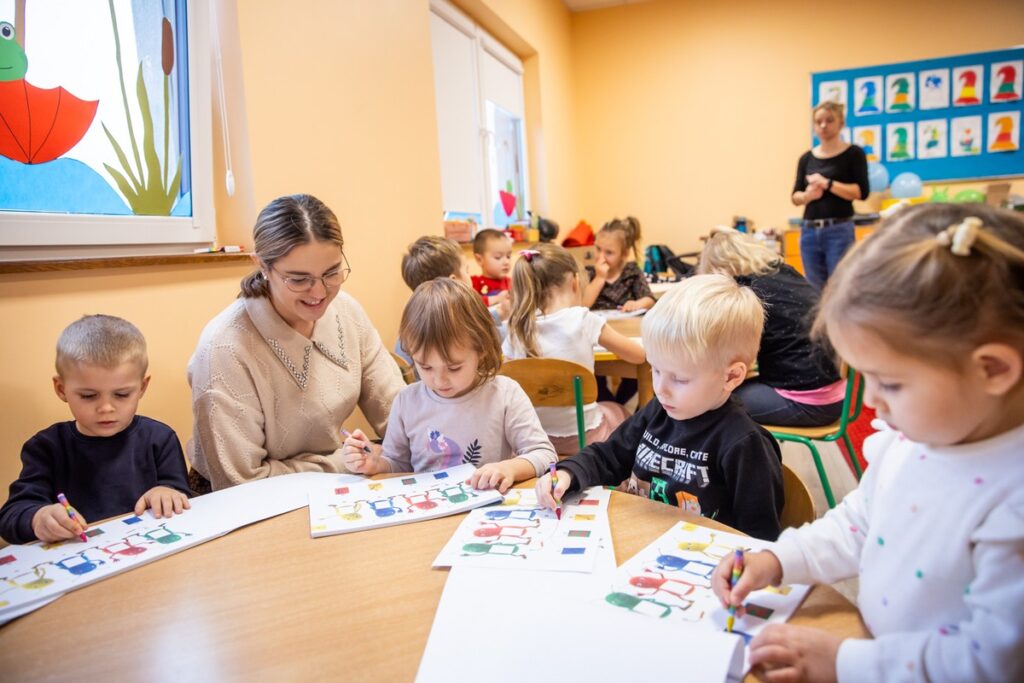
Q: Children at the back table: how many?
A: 5